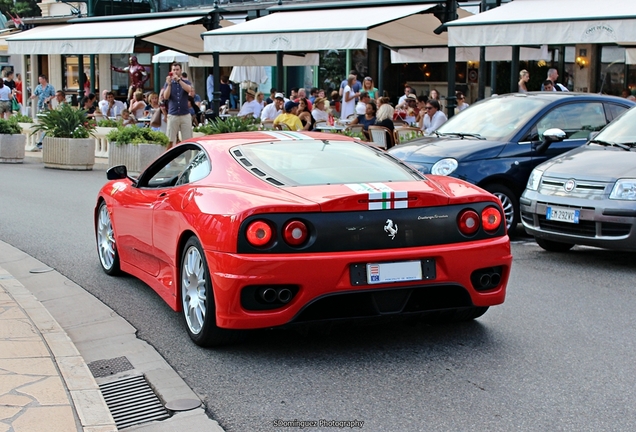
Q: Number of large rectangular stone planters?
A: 3